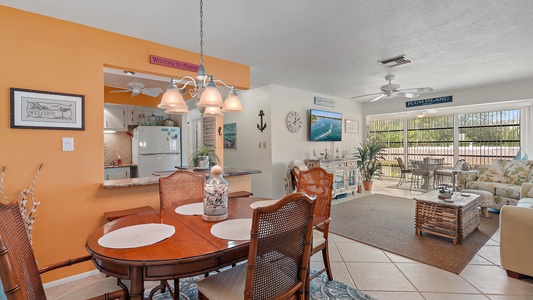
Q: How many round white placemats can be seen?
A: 4